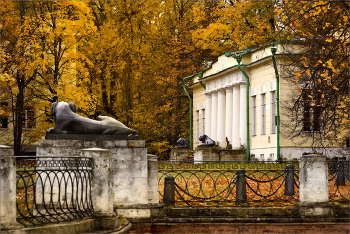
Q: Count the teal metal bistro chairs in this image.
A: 0